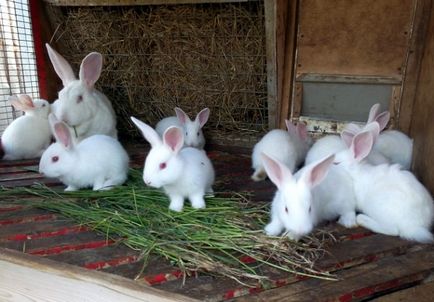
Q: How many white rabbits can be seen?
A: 10